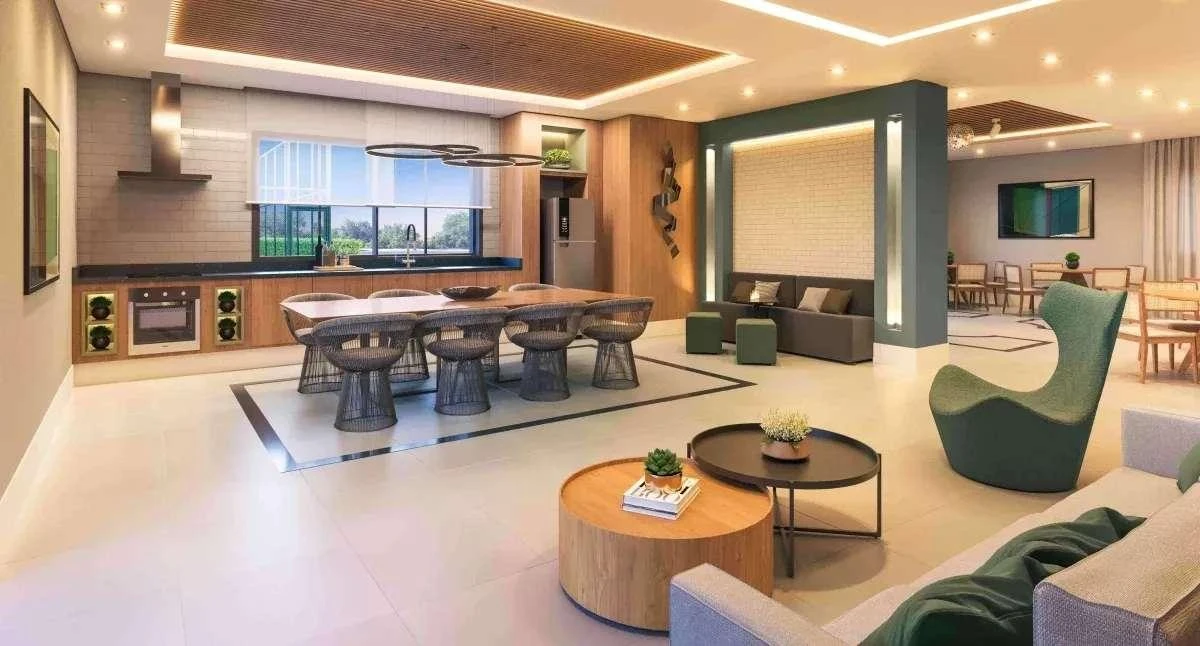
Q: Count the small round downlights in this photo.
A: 14